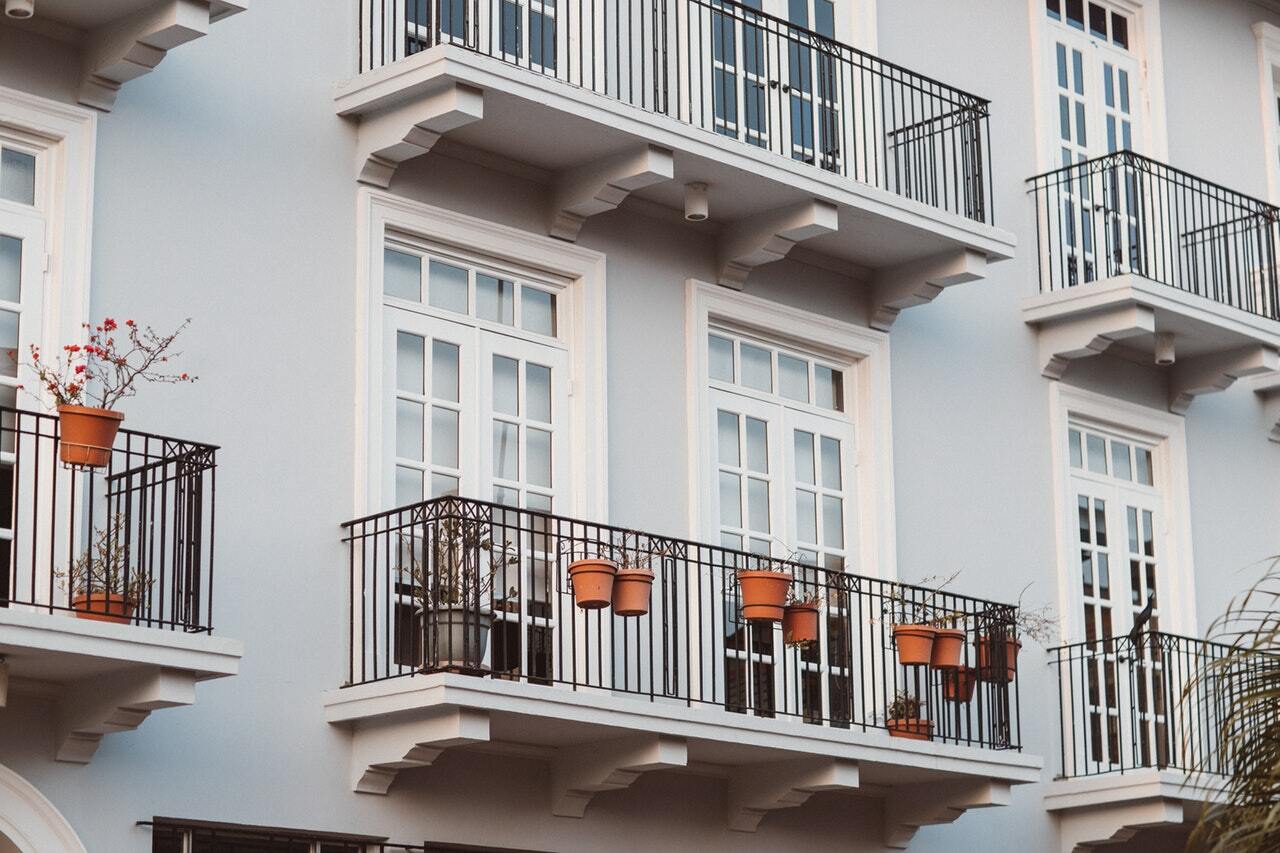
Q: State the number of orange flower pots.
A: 11